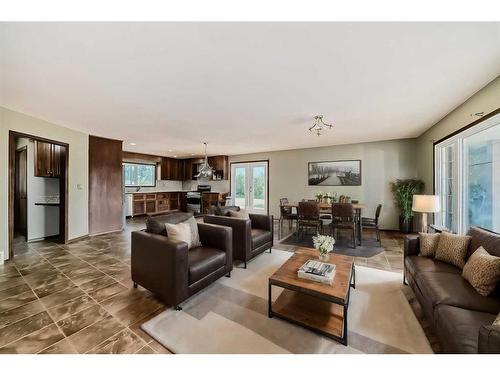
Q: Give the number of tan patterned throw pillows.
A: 3